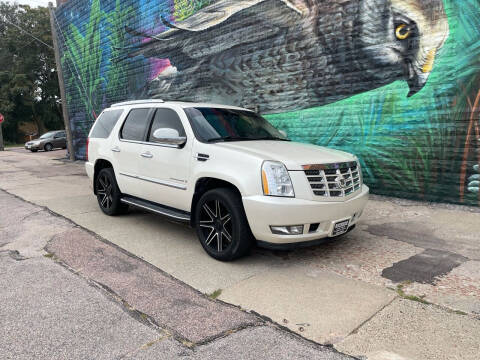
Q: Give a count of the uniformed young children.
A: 0